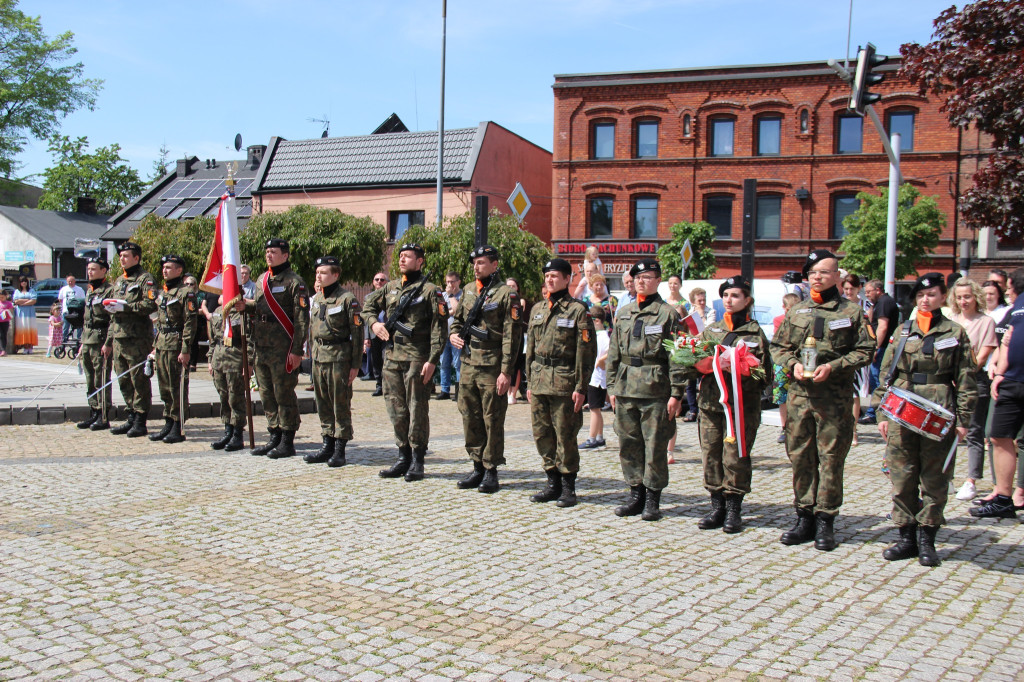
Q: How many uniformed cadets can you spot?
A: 13